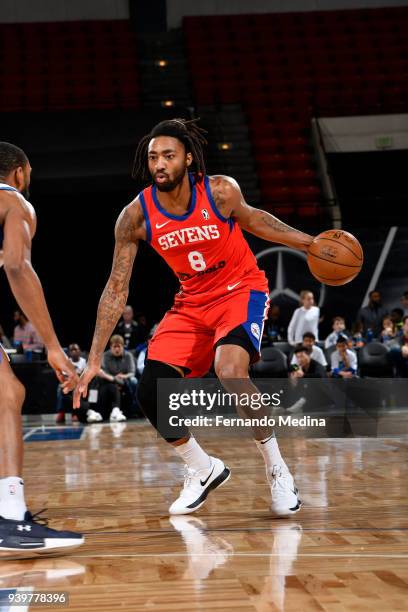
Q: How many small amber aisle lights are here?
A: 3